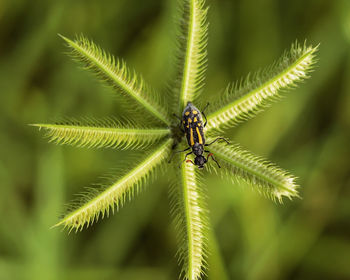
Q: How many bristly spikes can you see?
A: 7